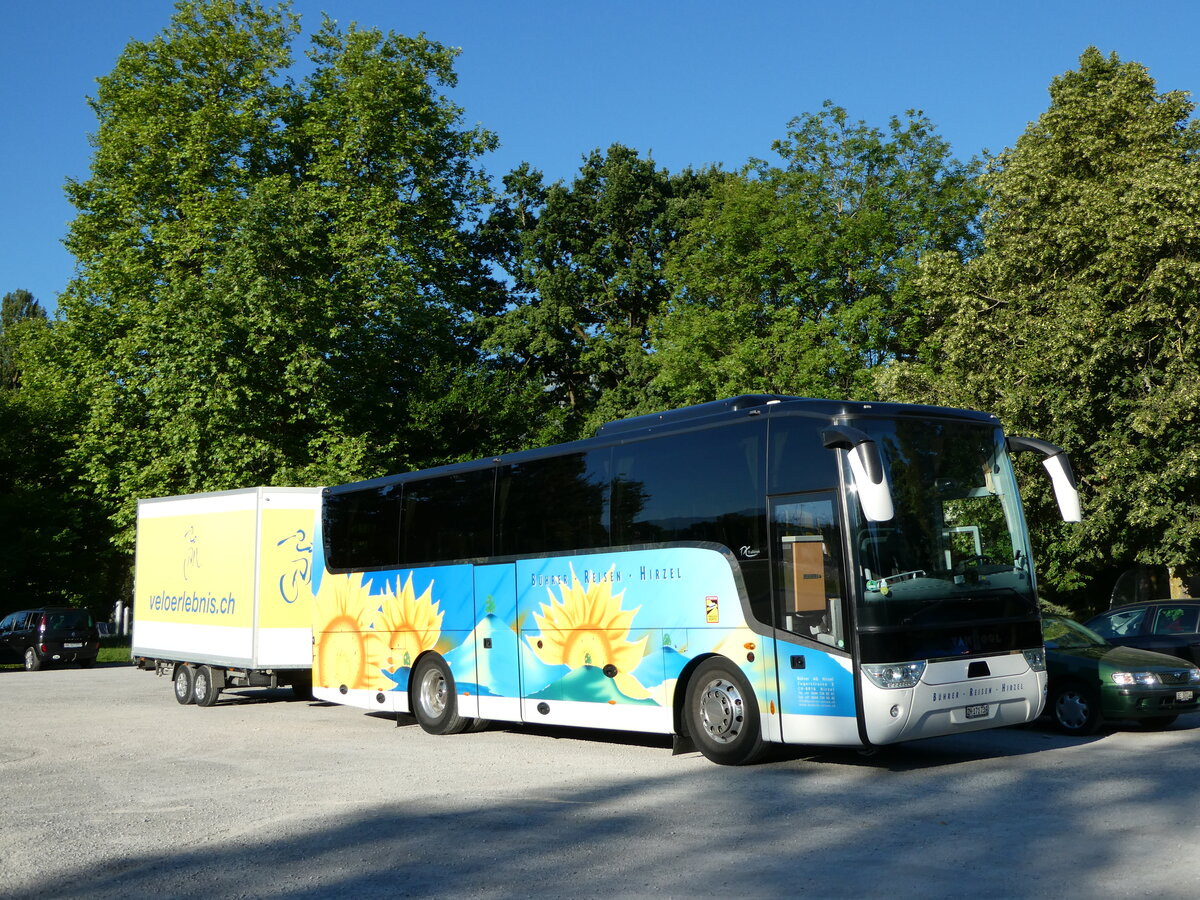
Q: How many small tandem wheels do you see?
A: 2